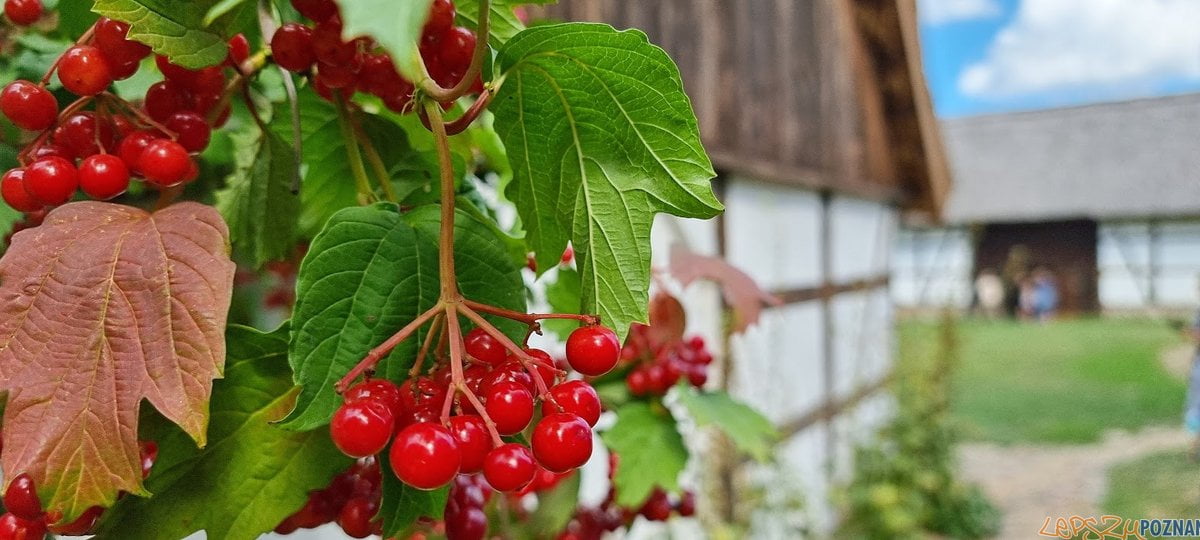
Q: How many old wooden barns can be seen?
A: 2